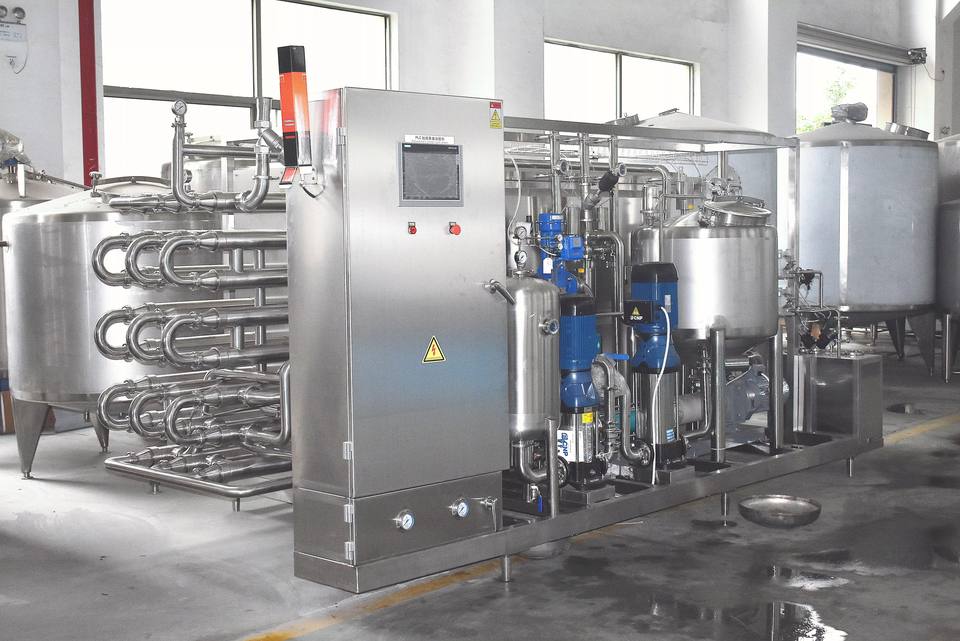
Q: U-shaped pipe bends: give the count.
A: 9